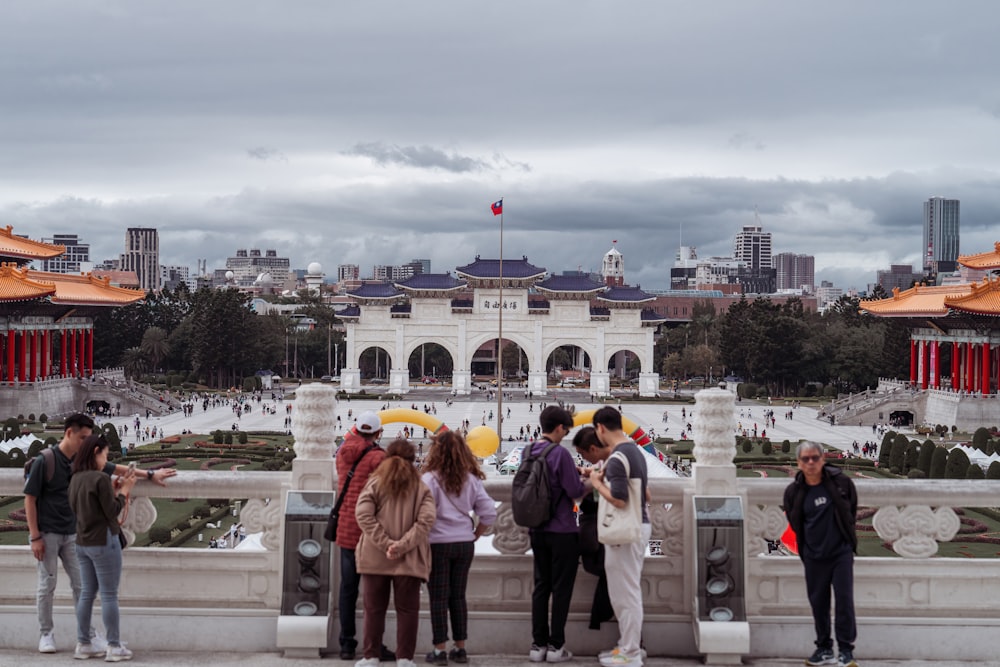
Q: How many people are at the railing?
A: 9